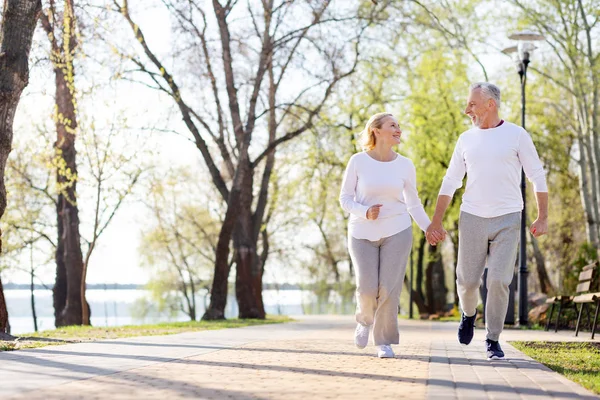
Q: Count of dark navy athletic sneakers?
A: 2